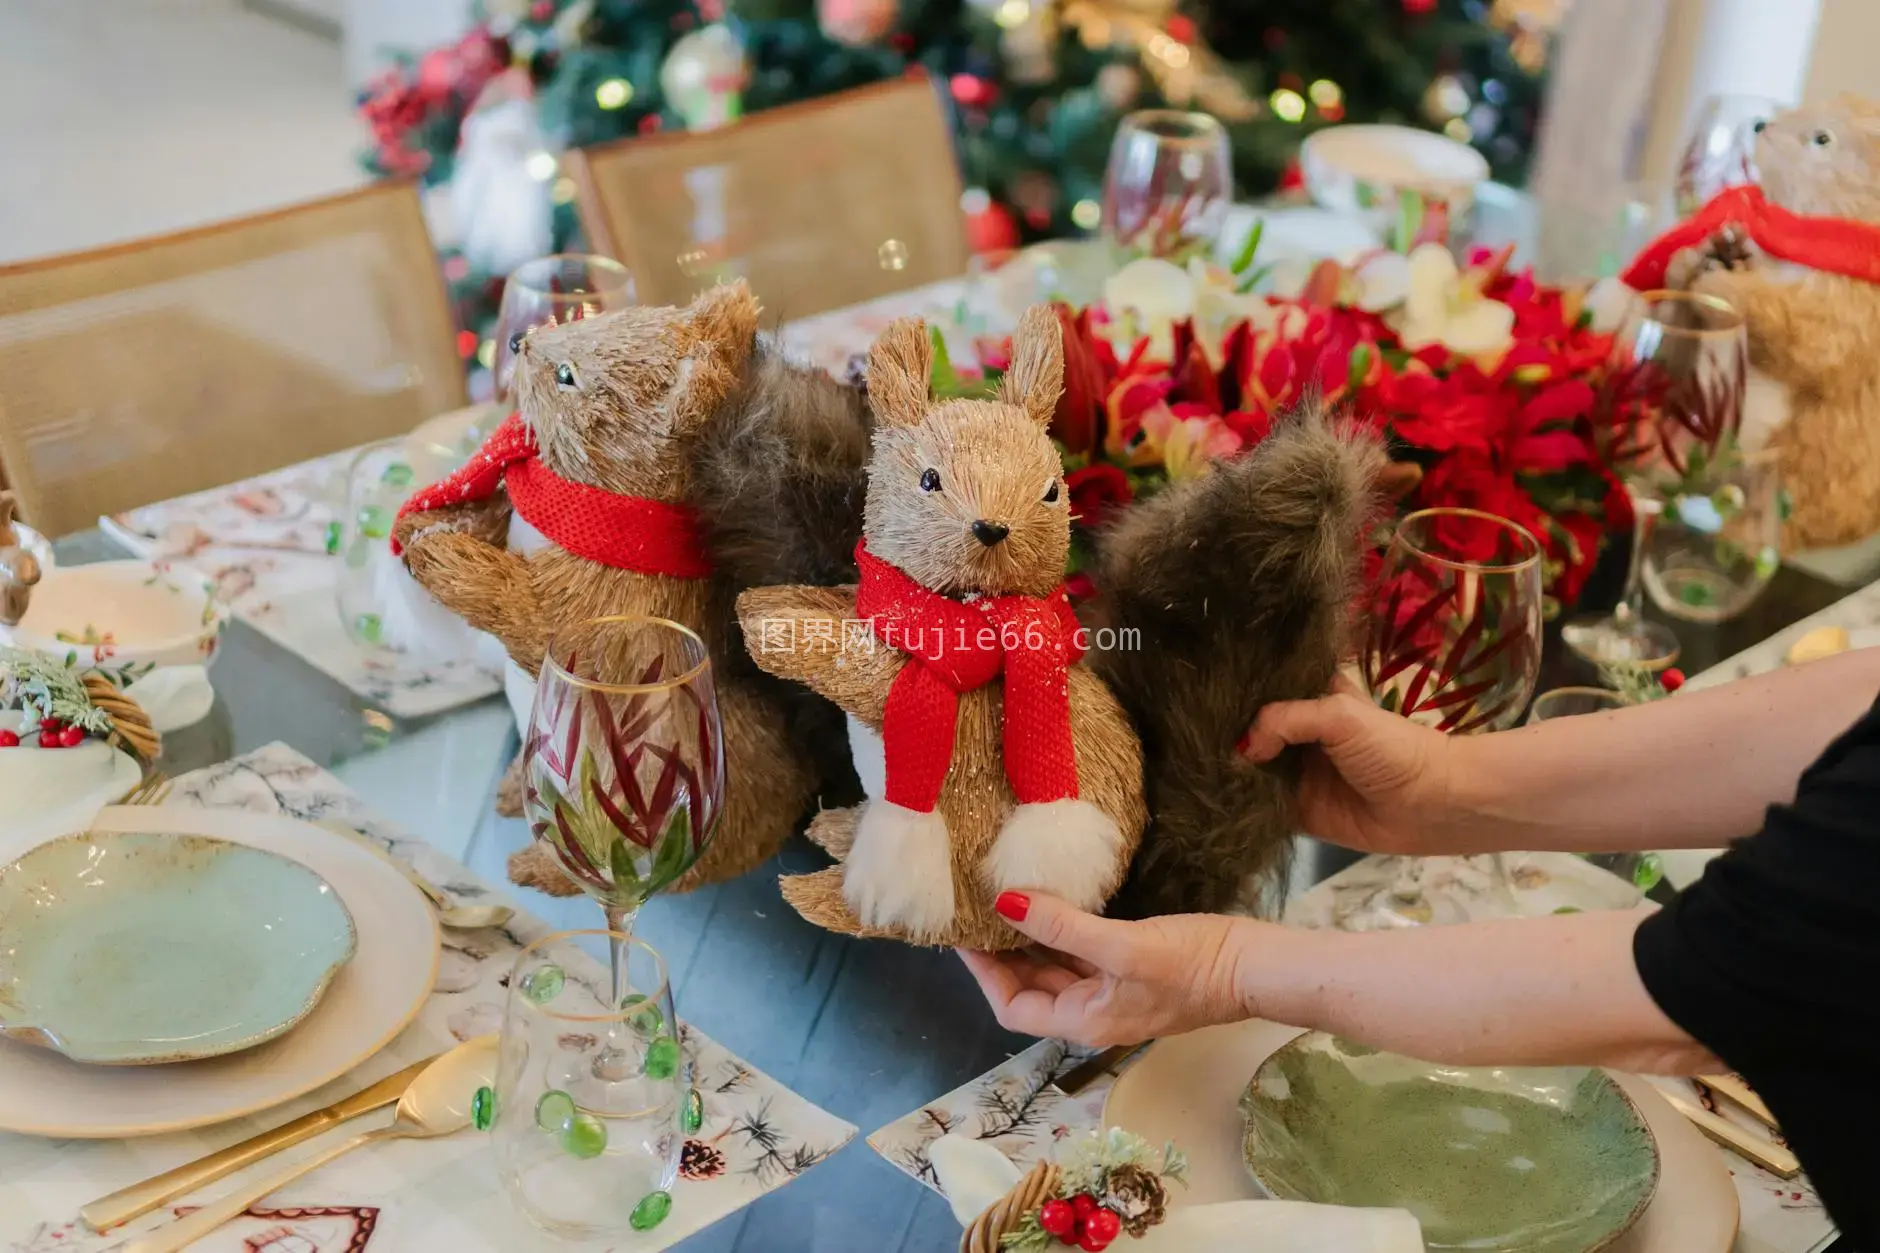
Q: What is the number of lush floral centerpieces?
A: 1